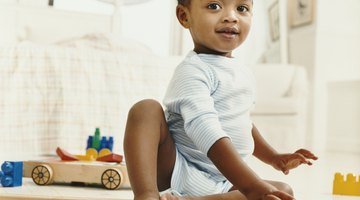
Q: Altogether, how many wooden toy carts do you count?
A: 1